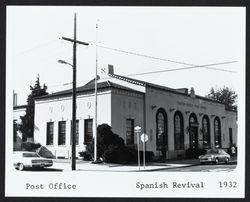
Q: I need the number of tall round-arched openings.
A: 5